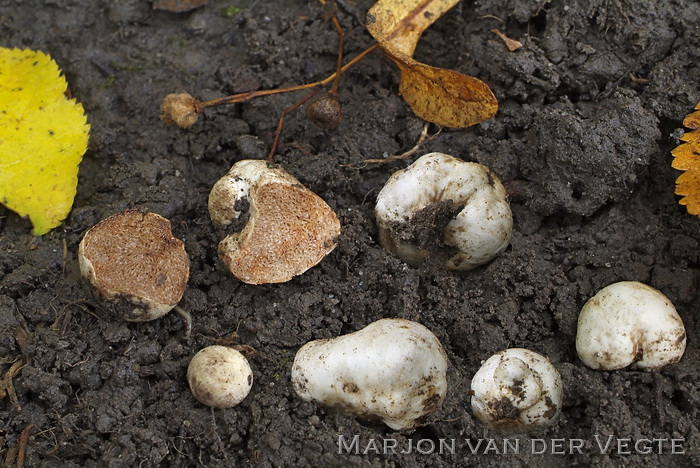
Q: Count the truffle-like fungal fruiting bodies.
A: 7